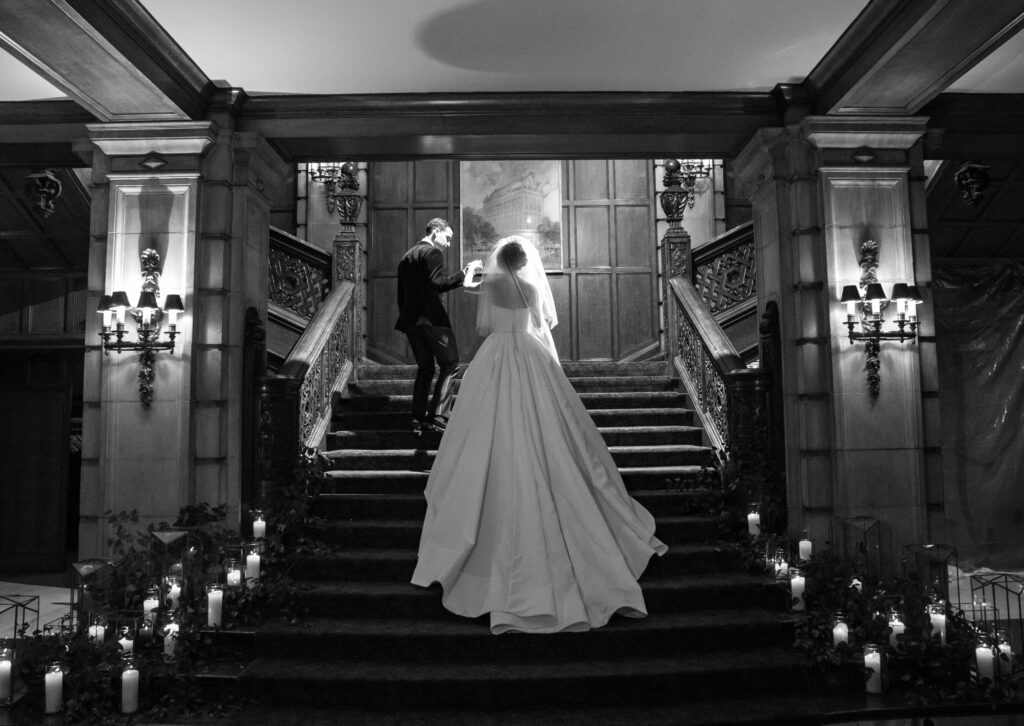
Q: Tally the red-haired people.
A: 0